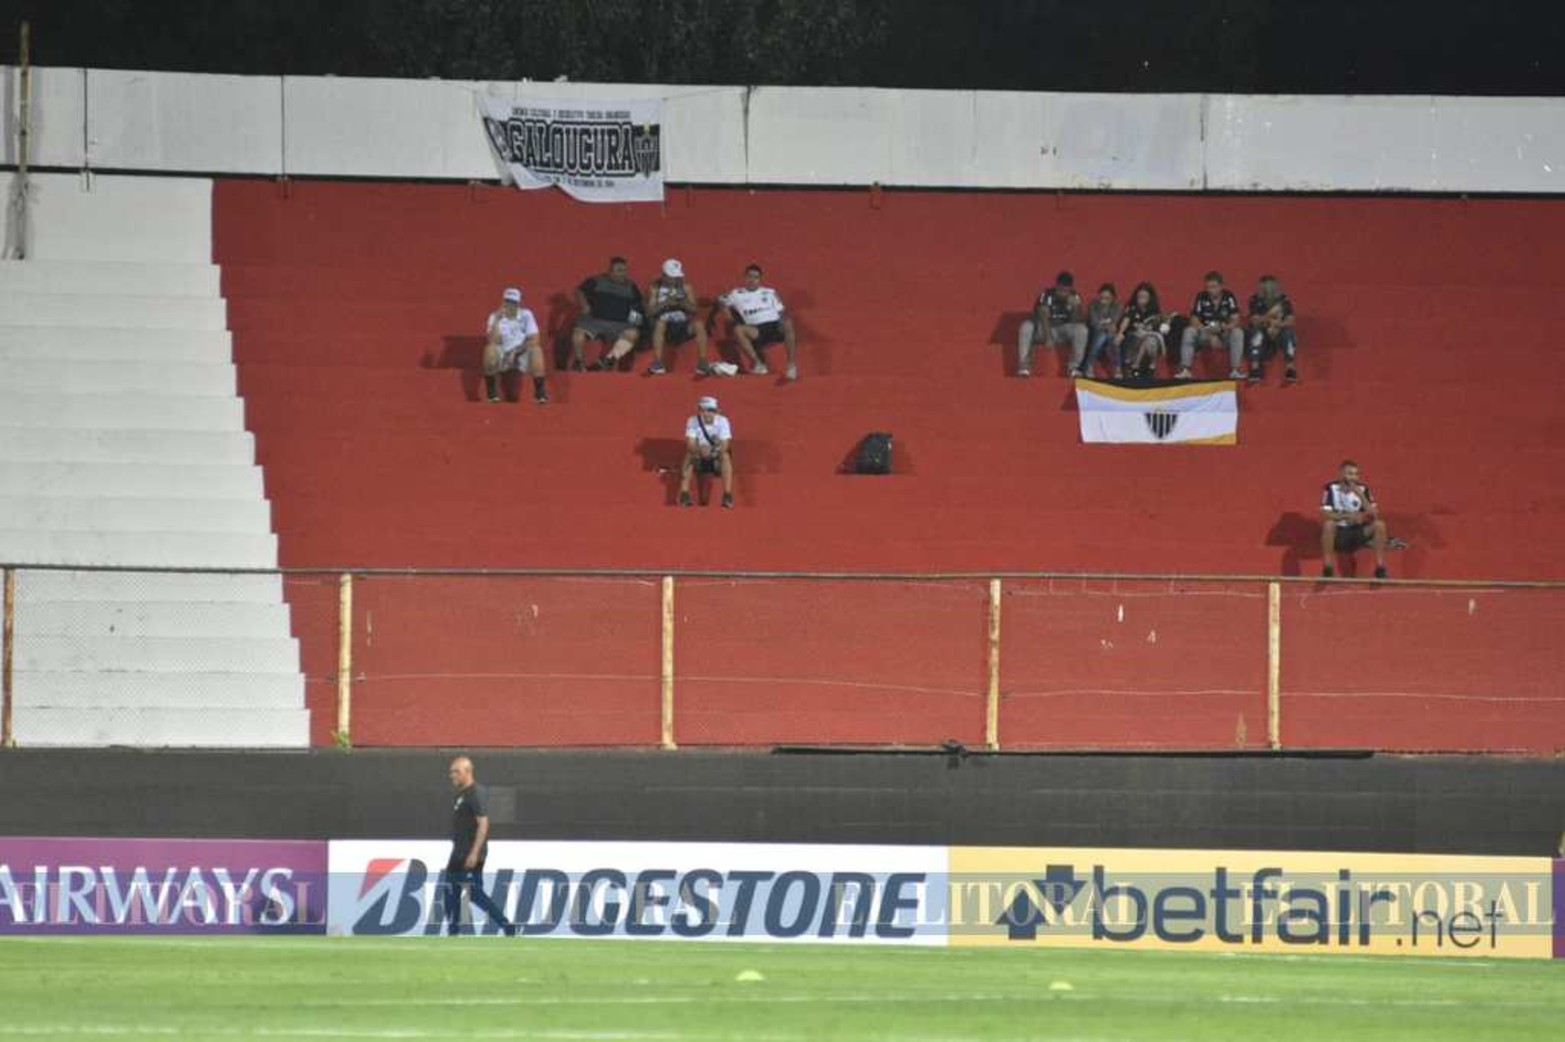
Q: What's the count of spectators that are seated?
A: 11